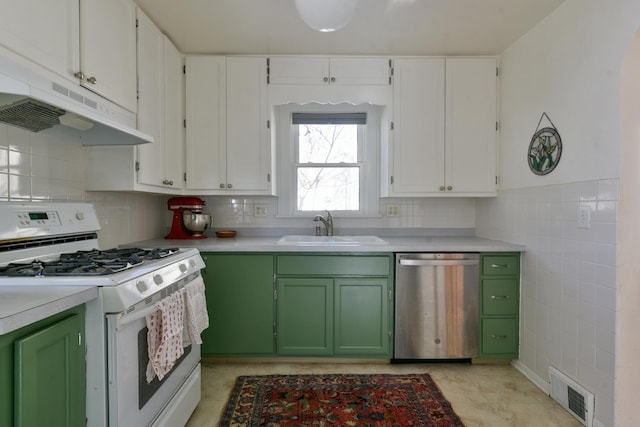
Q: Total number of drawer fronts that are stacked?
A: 3